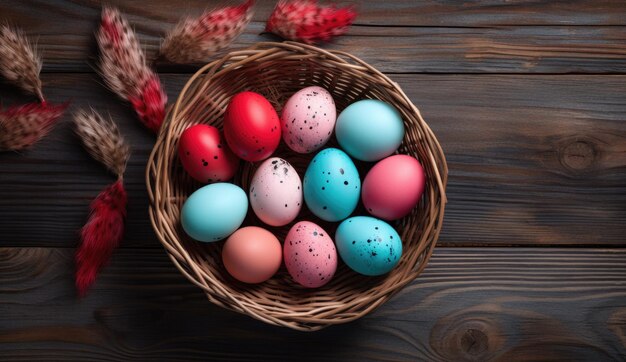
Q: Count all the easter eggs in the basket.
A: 11